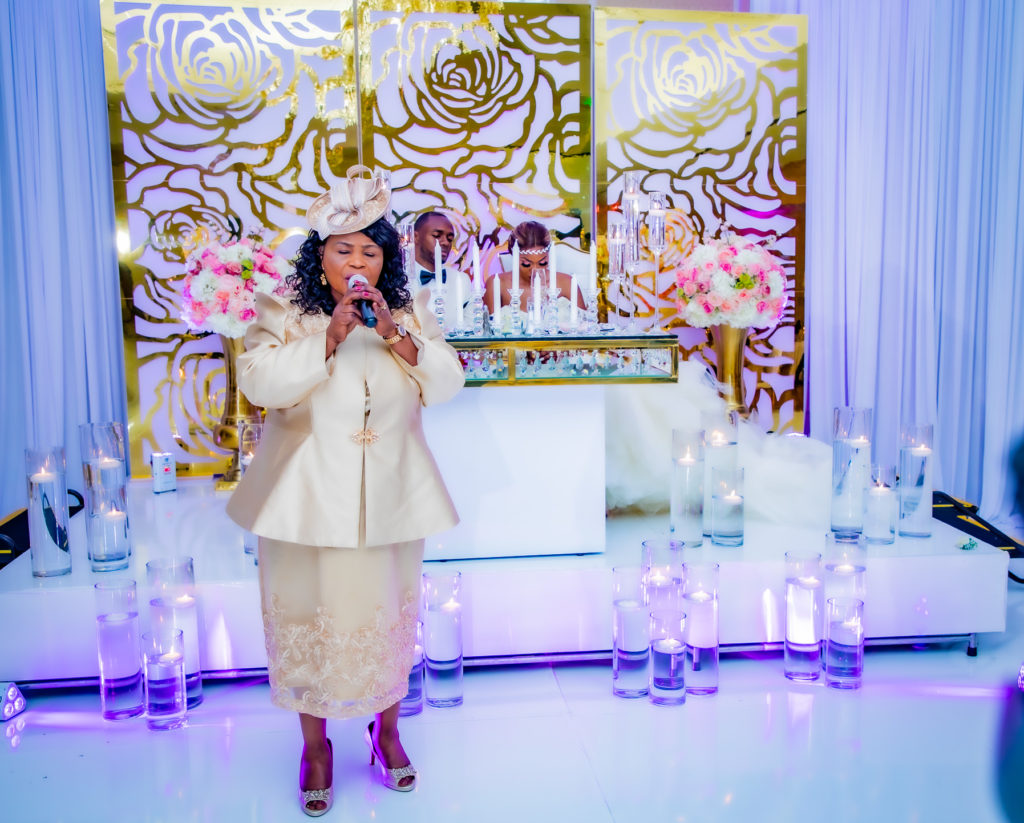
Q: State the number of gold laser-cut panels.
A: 3